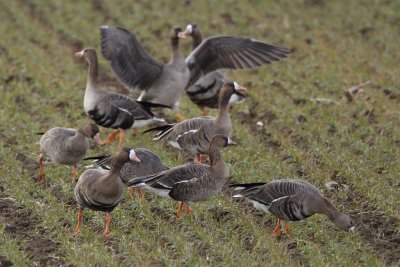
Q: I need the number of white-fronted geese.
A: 9